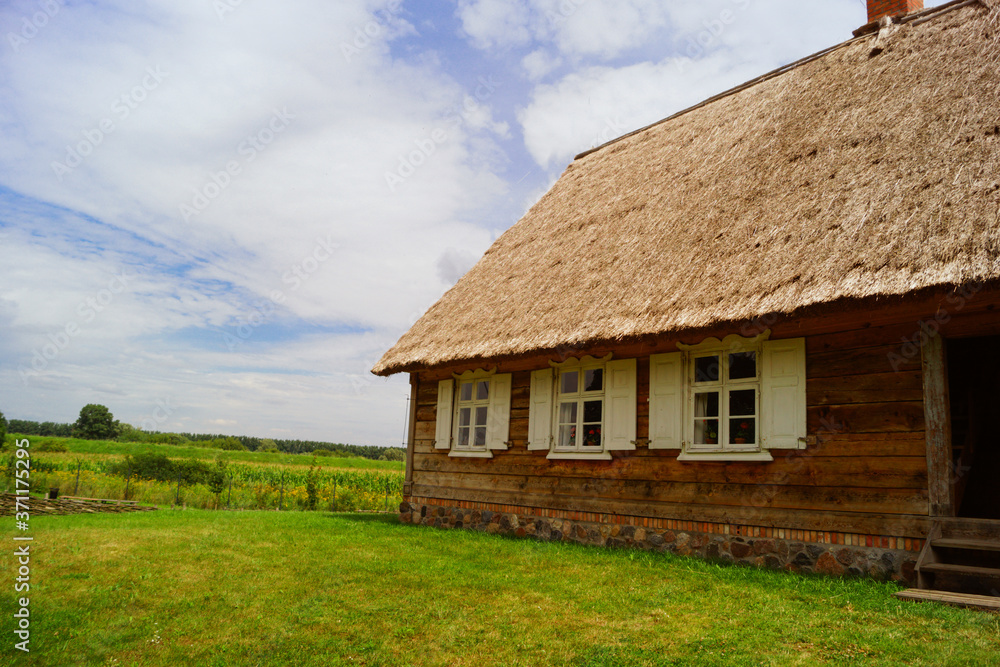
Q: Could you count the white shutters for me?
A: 6